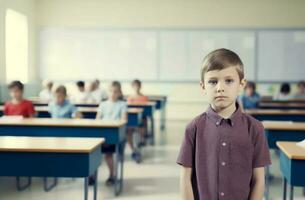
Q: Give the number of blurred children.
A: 10